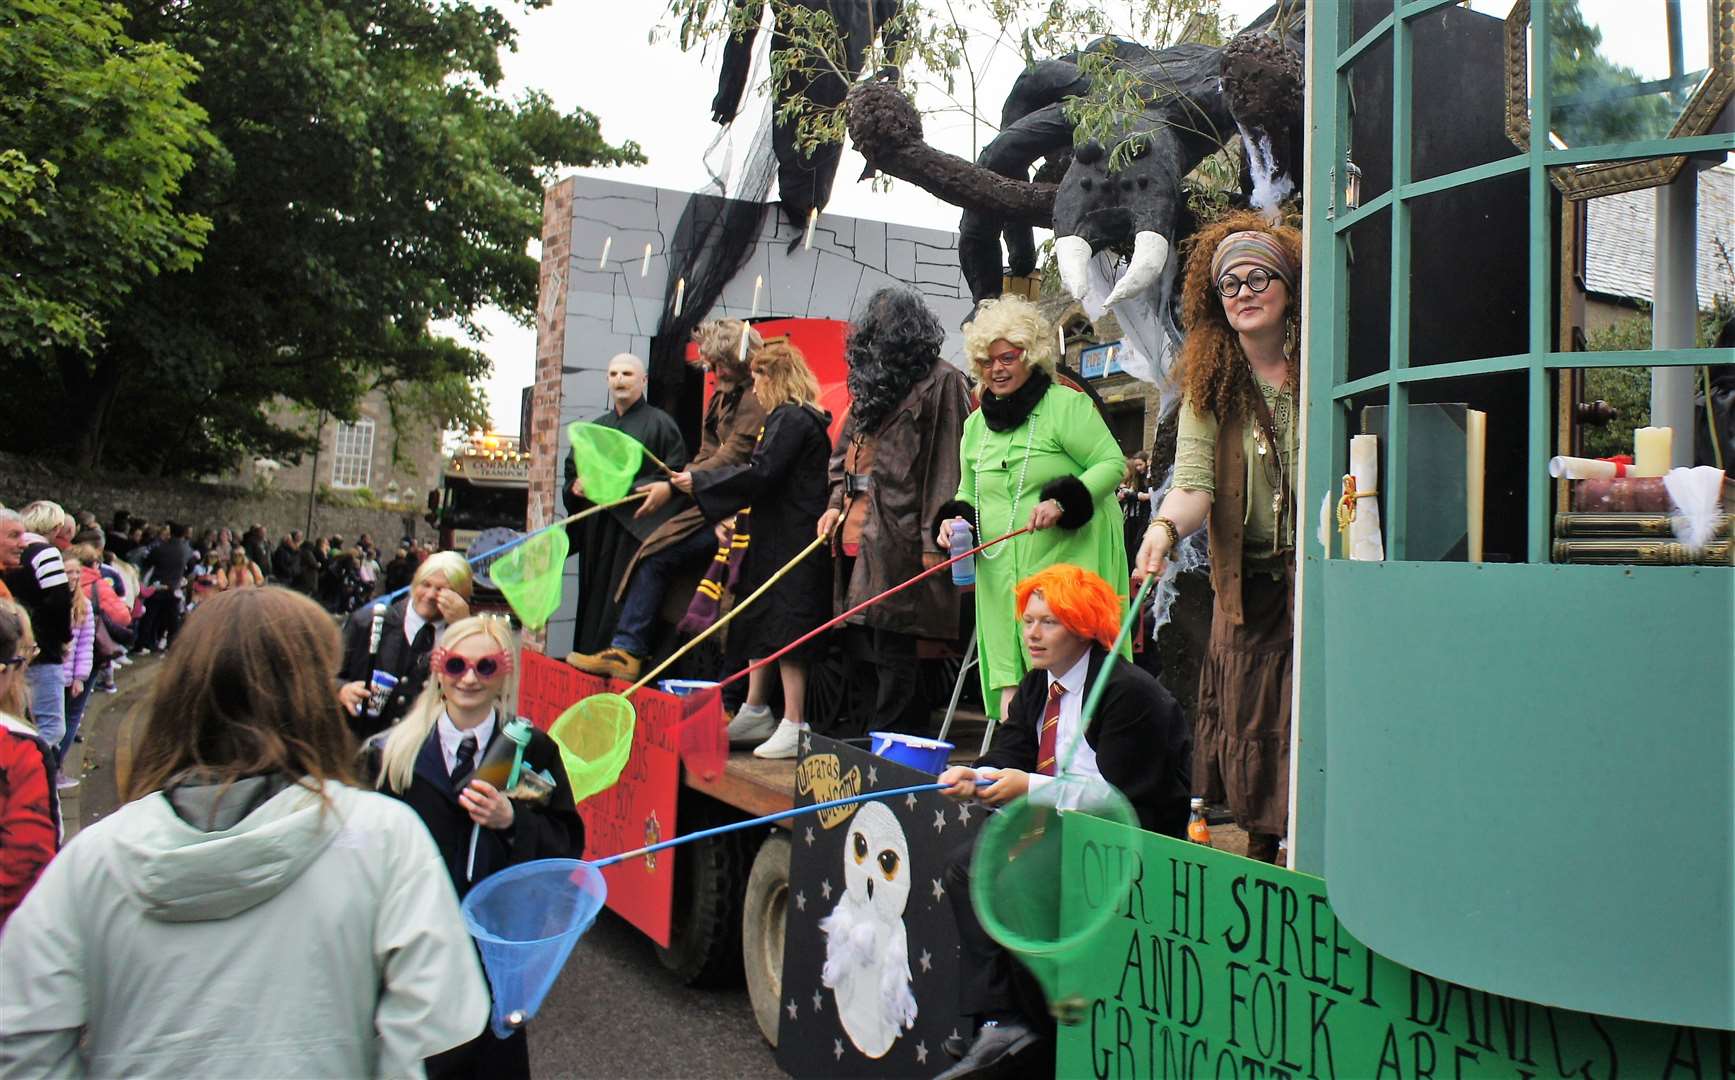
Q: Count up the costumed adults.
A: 9